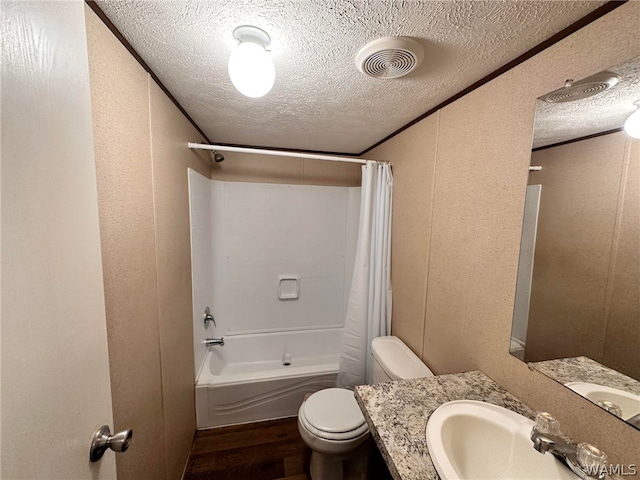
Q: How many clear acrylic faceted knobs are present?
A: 2